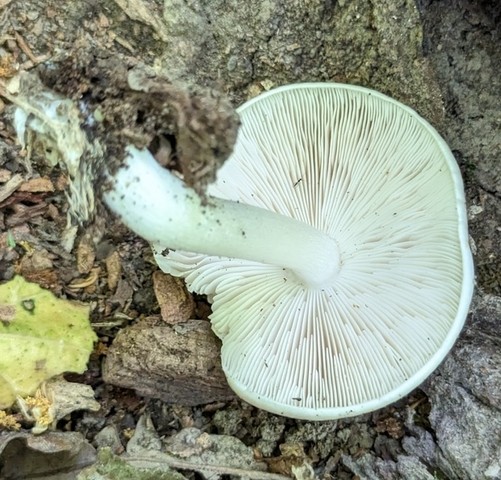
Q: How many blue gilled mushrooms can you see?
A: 0